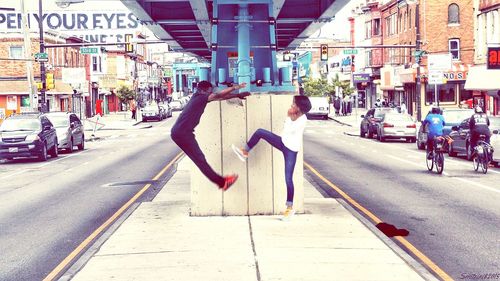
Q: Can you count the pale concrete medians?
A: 1